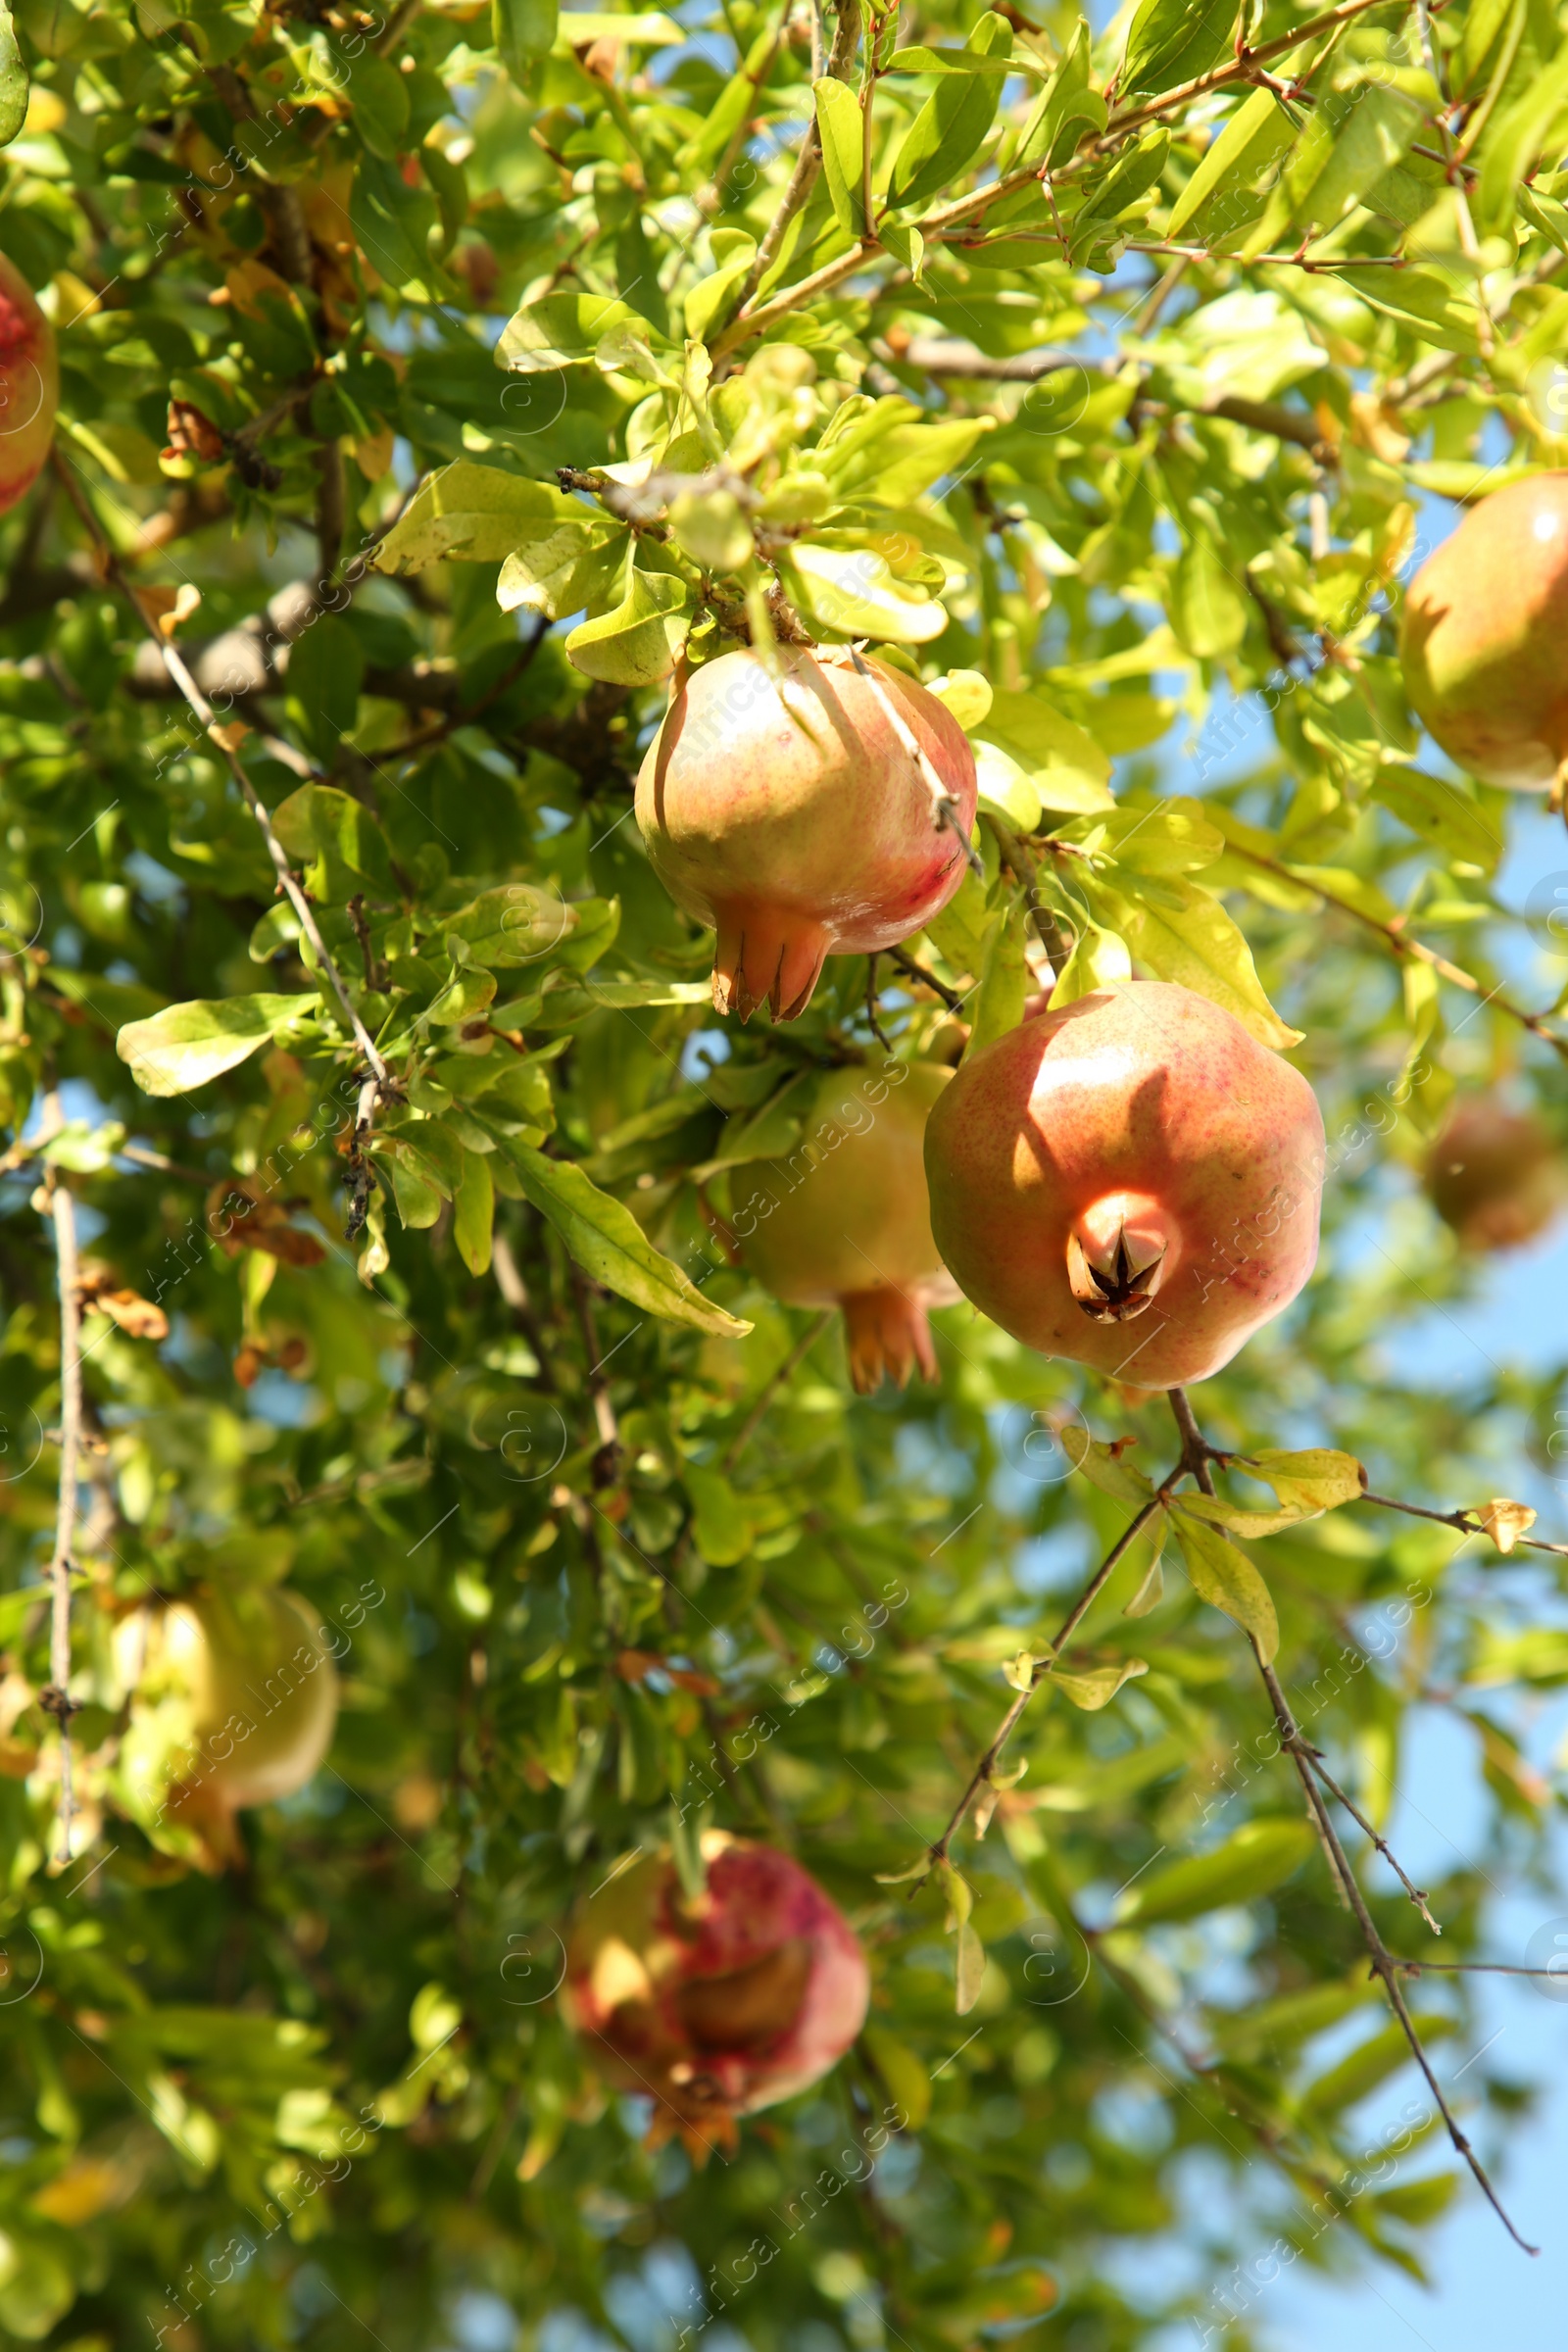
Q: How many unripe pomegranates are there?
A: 2